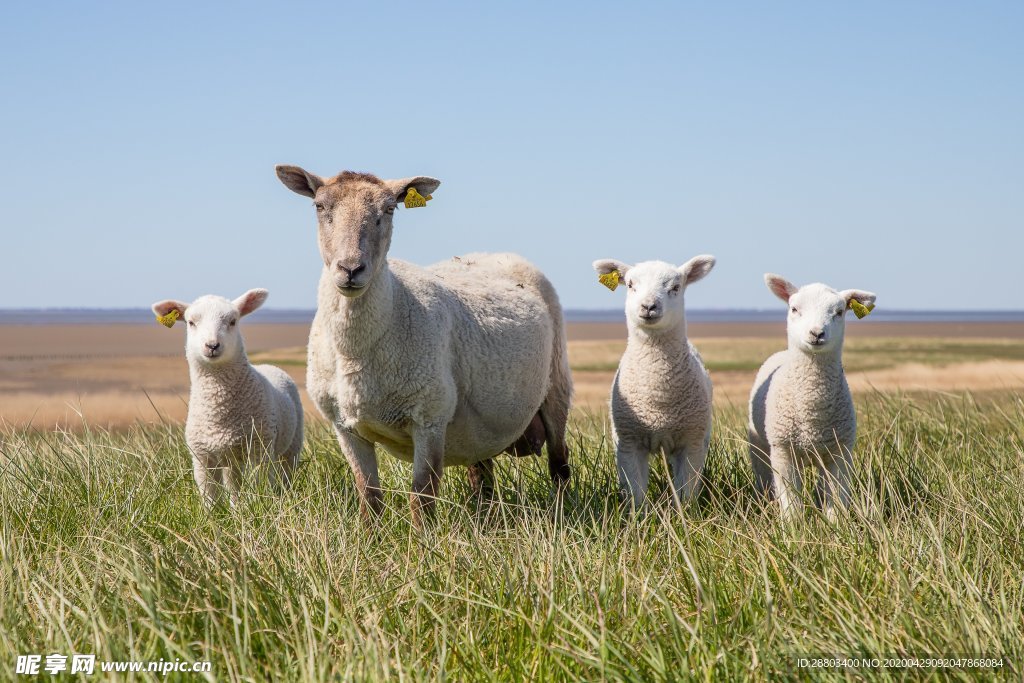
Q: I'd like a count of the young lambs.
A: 3